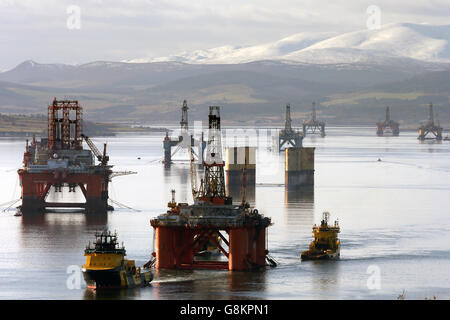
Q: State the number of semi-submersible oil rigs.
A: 7